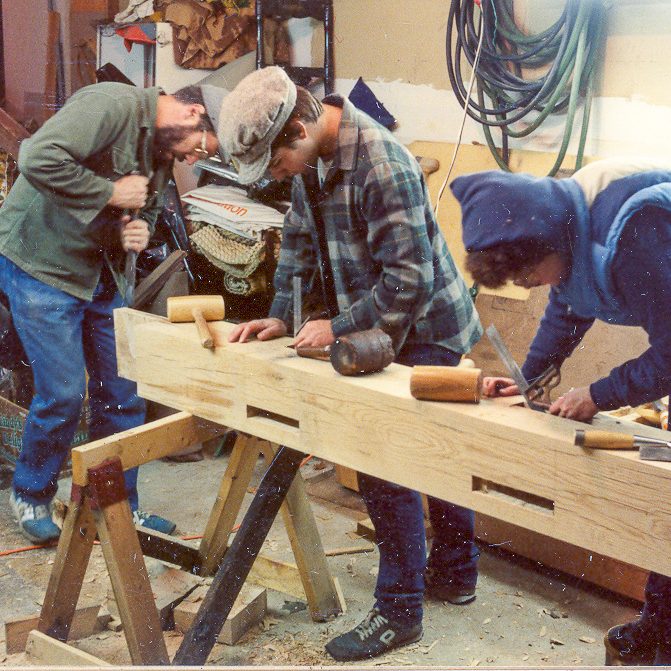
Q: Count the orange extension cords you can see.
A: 1